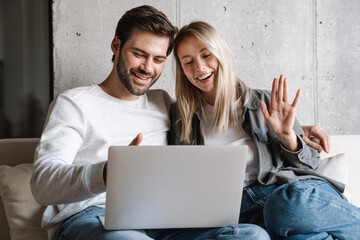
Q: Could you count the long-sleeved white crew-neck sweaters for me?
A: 1